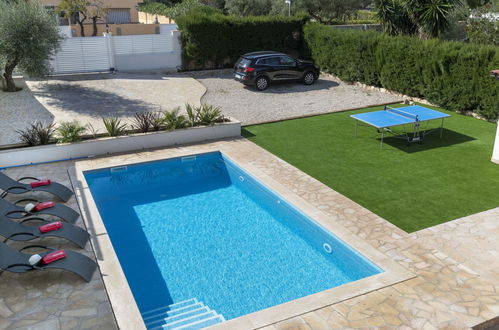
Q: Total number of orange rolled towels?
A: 0